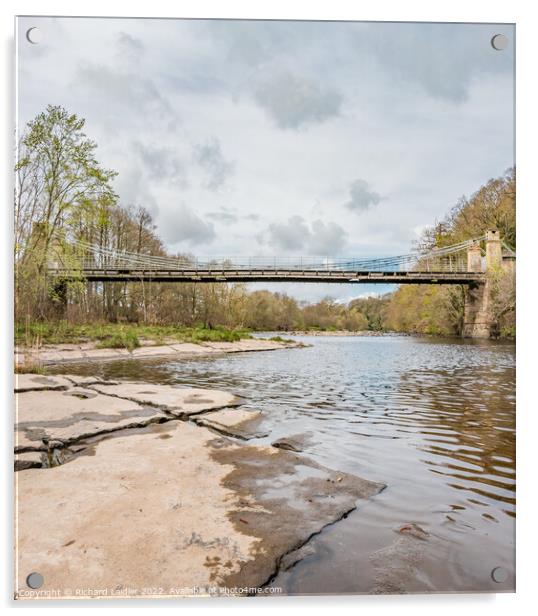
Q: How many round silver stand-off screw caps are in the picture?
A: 4